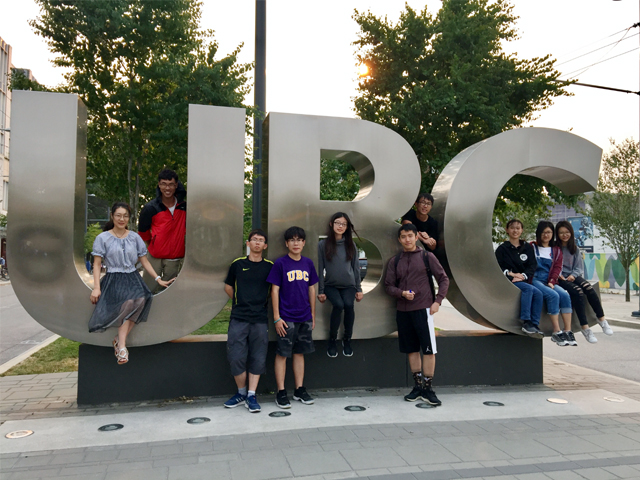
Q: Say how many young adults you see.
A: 10